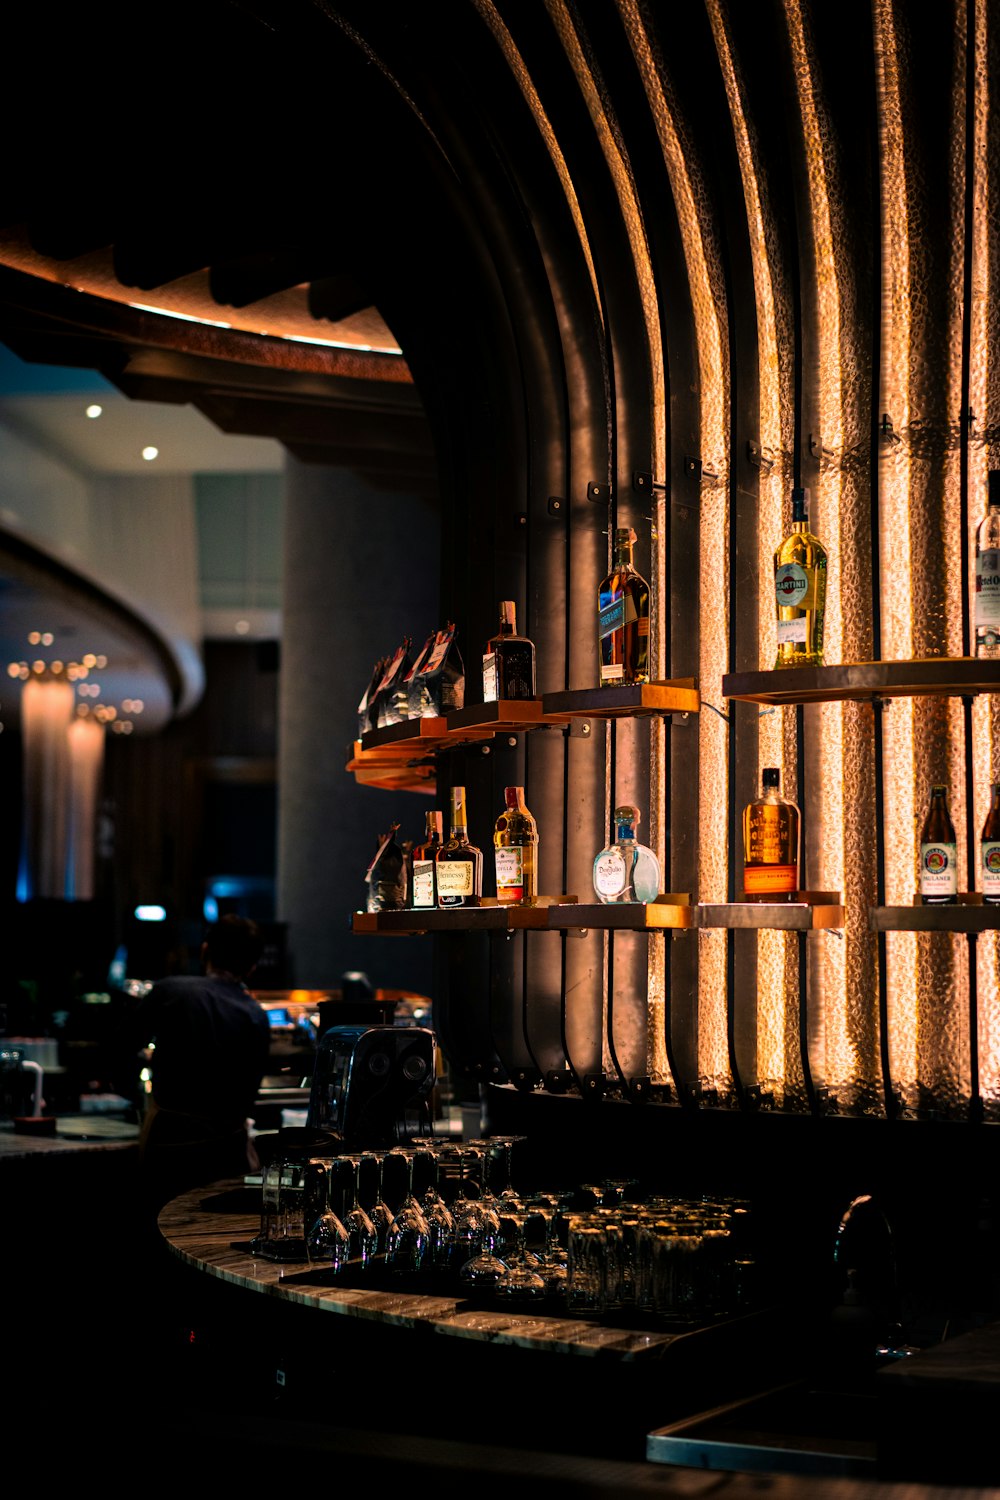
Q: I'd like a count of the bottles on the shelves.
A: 11